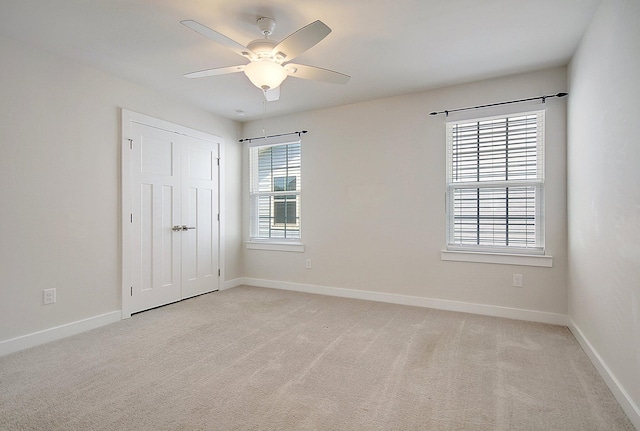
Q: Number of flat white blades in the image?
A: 5